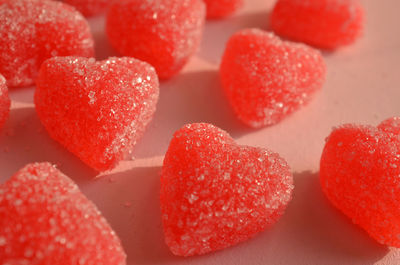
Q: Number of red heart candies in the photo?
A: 11